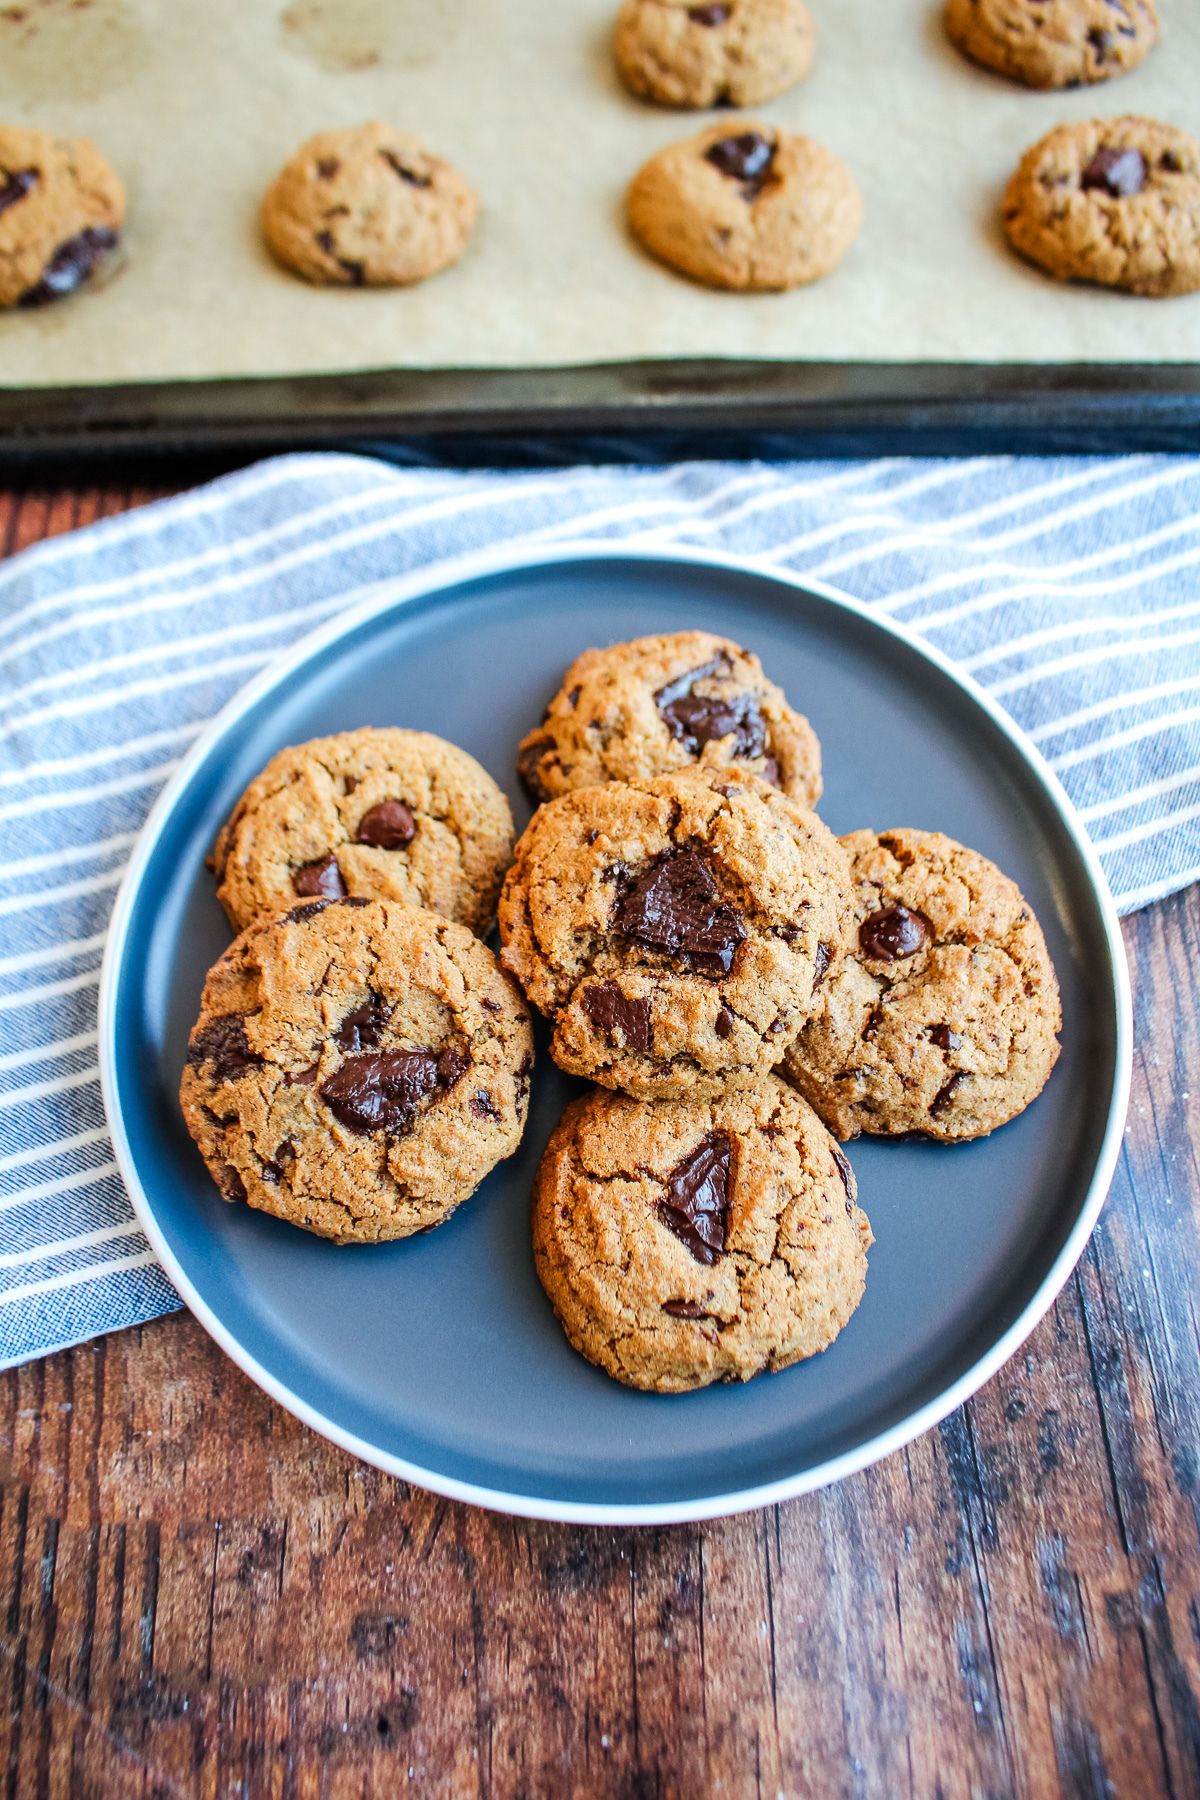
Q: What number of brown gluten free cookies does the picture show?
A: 12